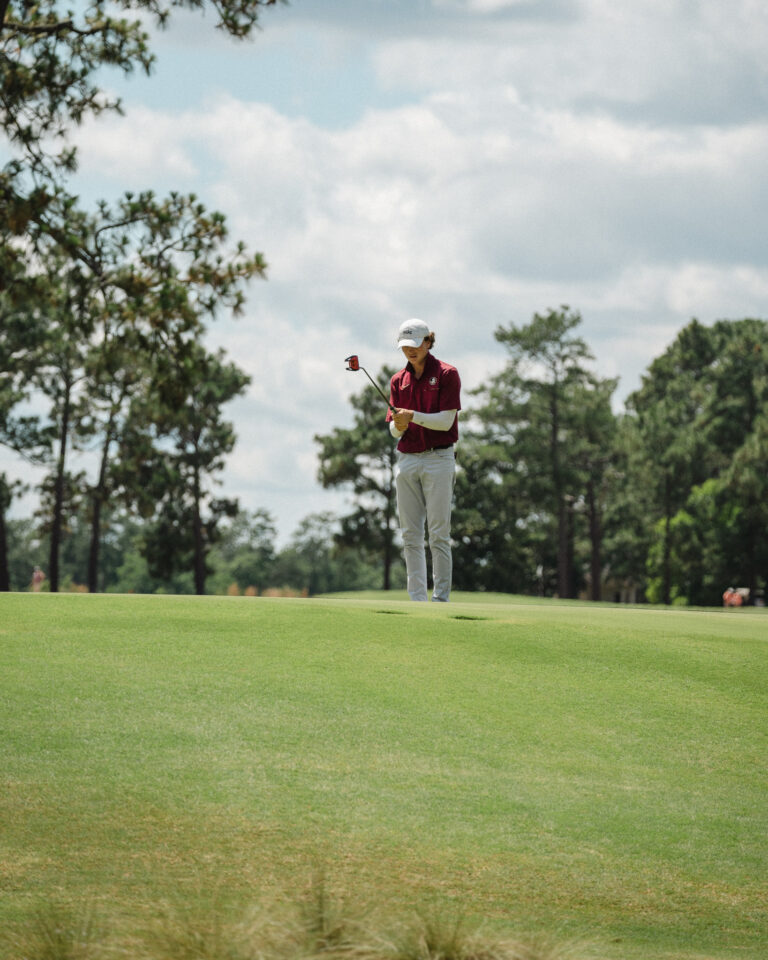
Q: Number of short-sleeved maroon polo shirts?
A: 1